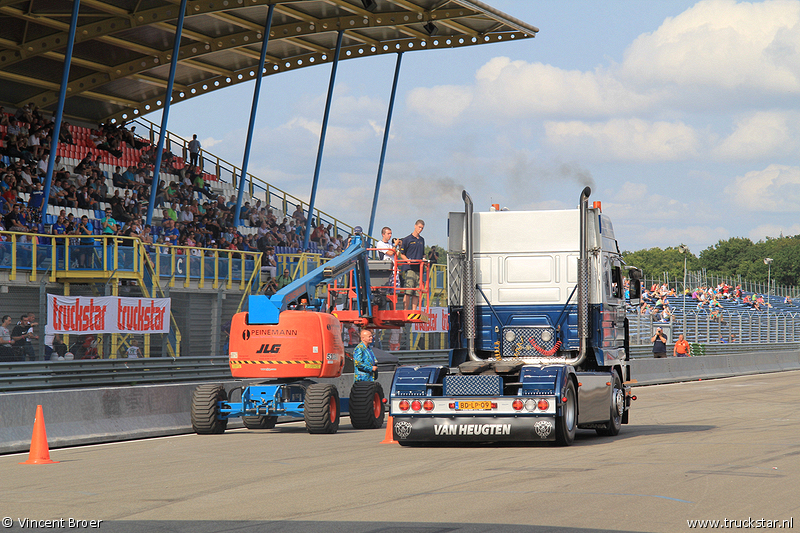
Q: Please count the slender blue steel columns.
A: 5